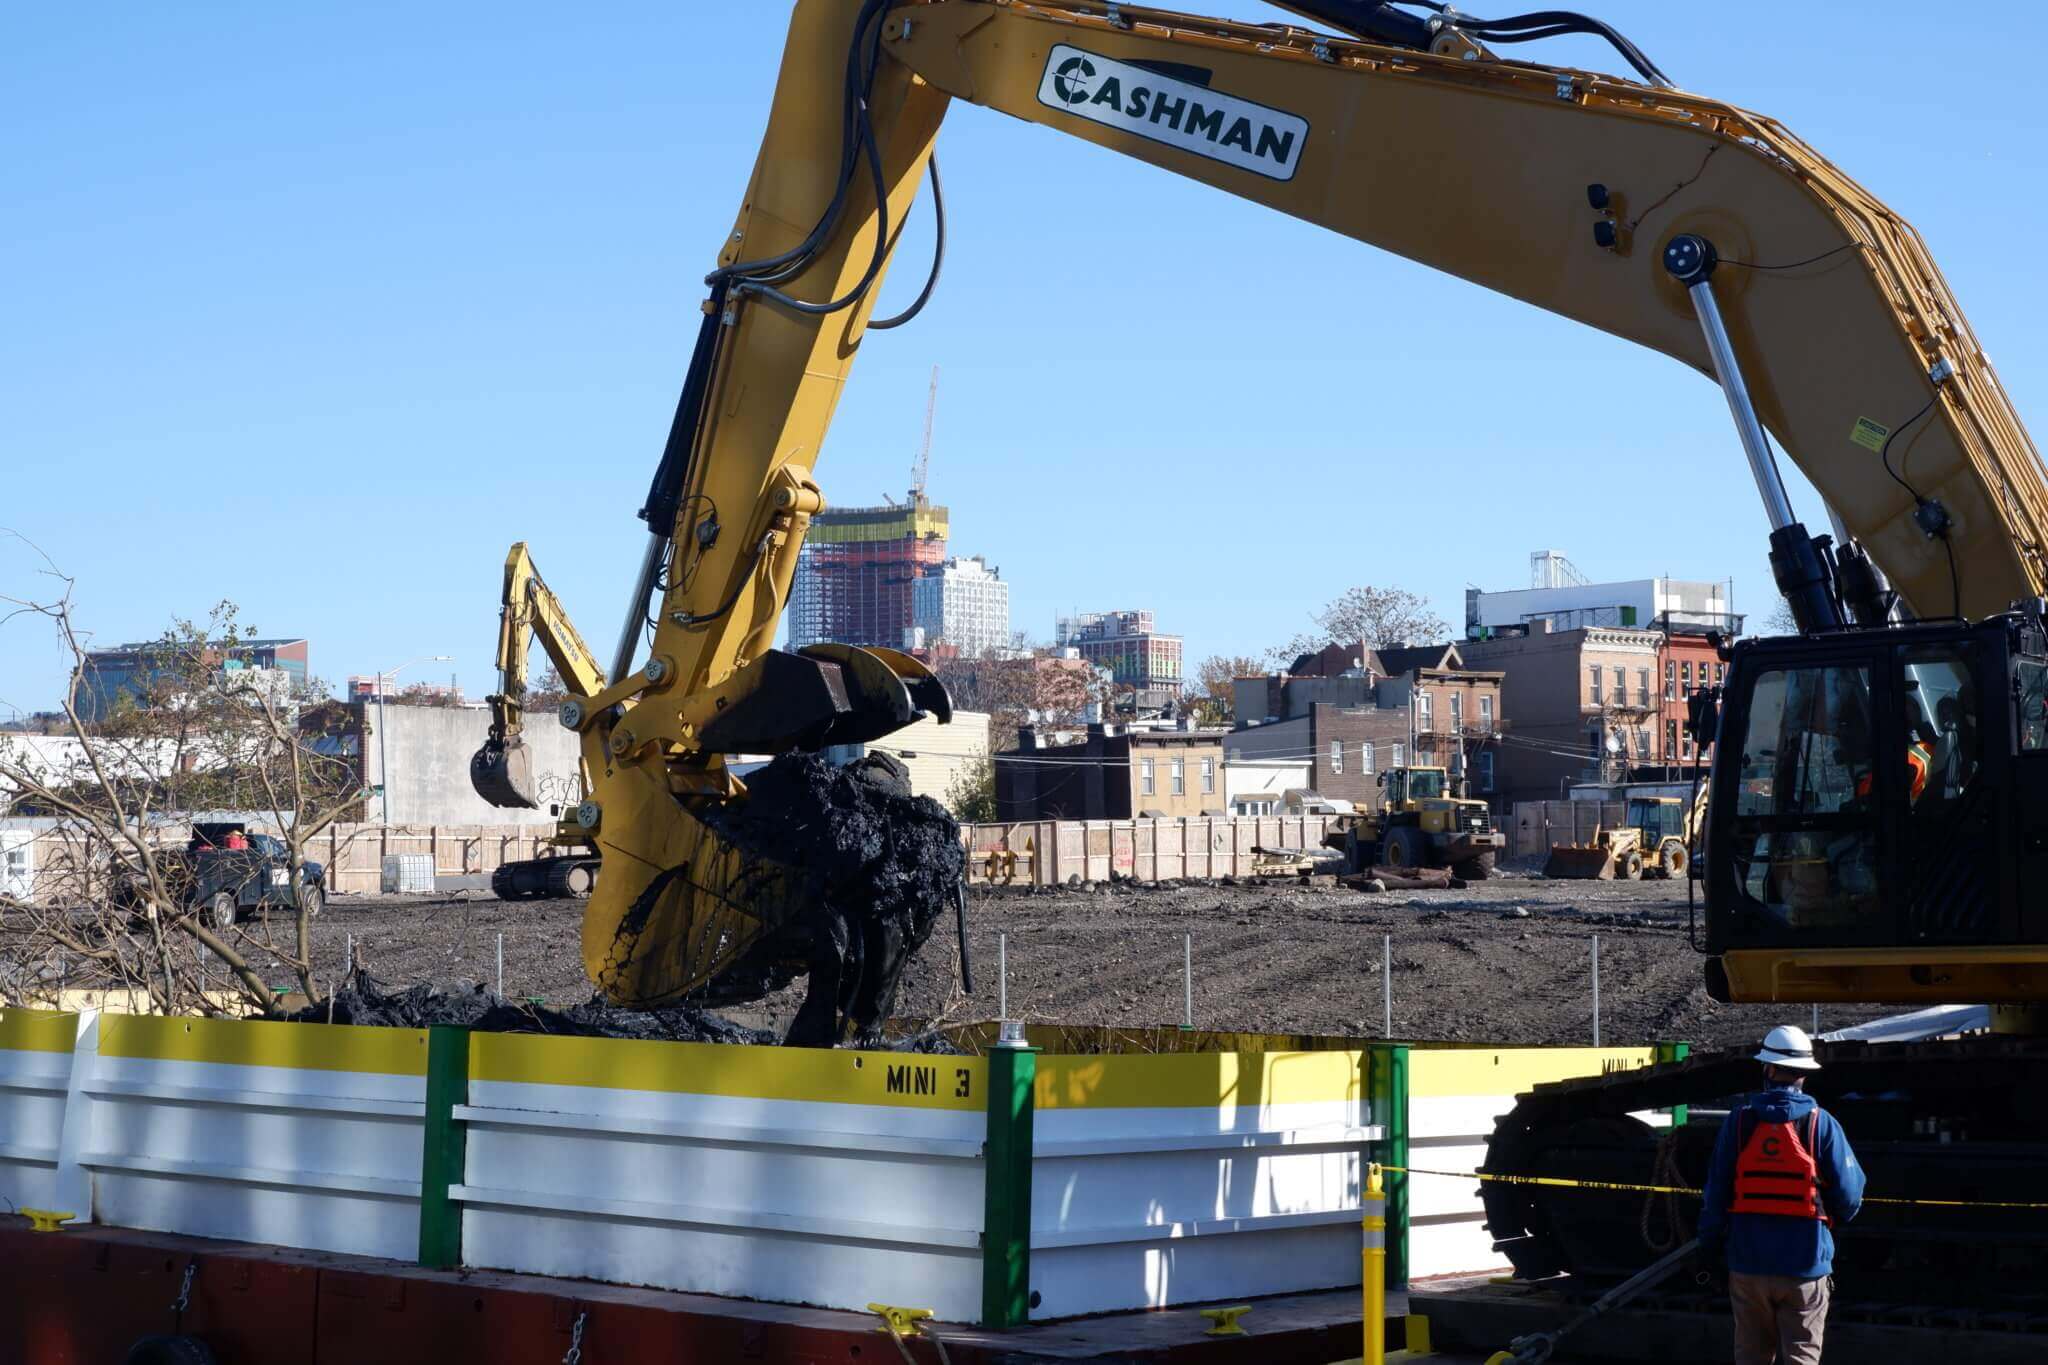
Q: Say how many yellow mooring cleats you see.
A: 3